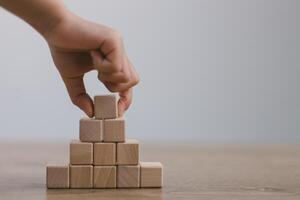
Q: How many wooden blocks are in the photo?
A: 11